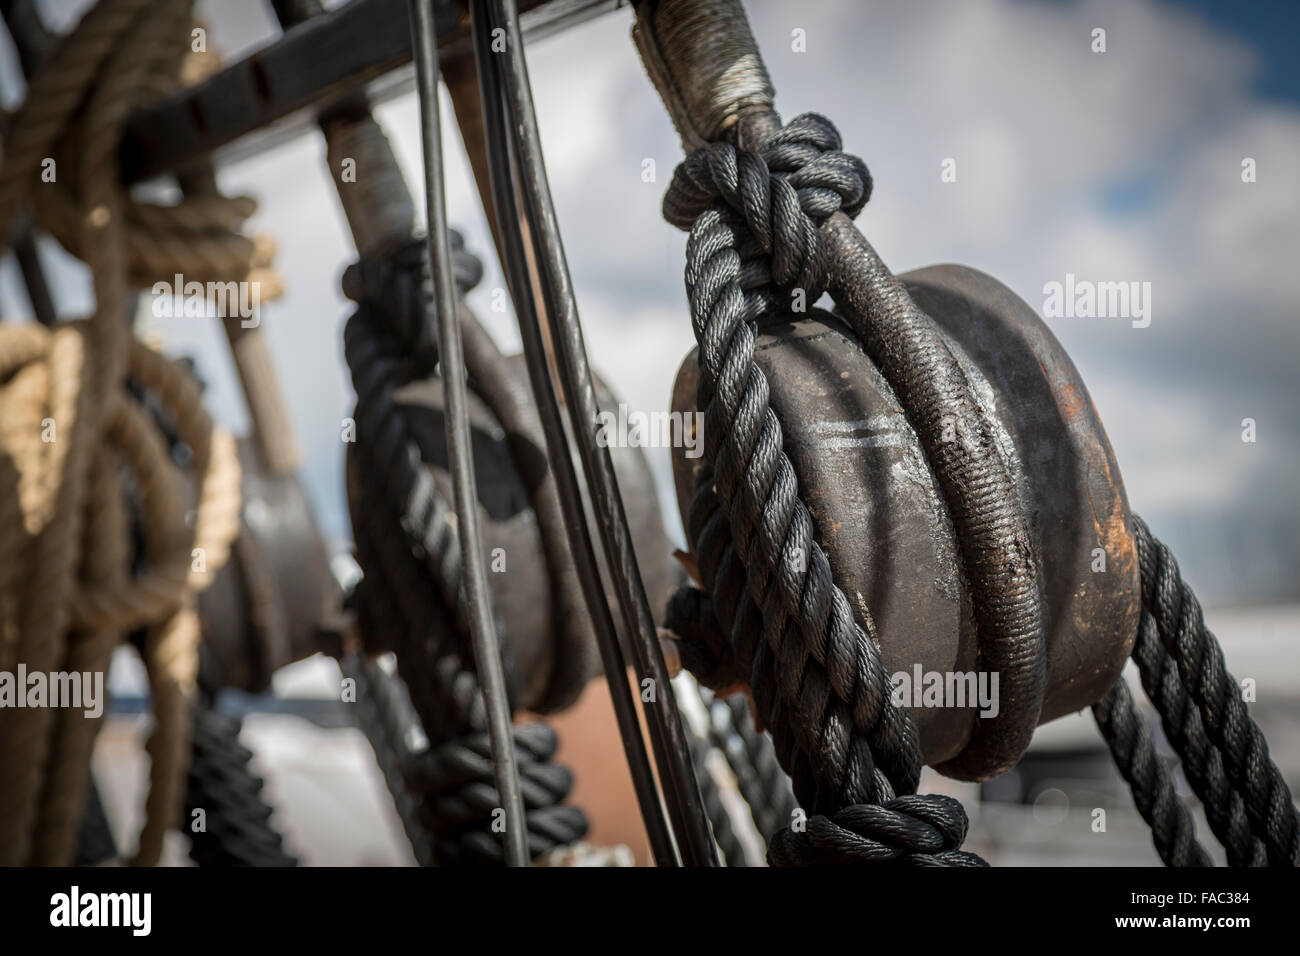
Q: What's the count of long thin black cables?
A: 3